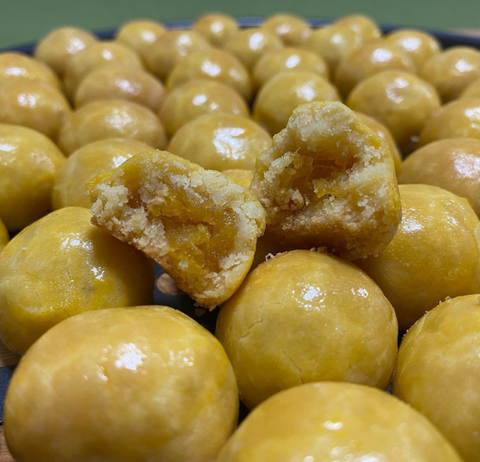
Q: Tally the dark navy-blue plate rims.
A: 1